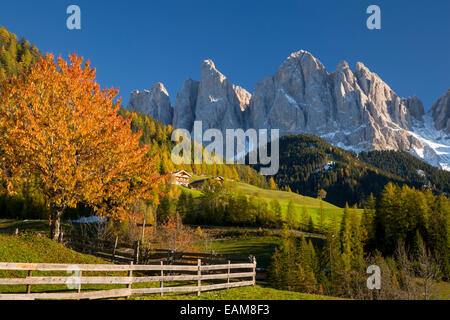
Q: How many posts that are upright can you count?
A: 7